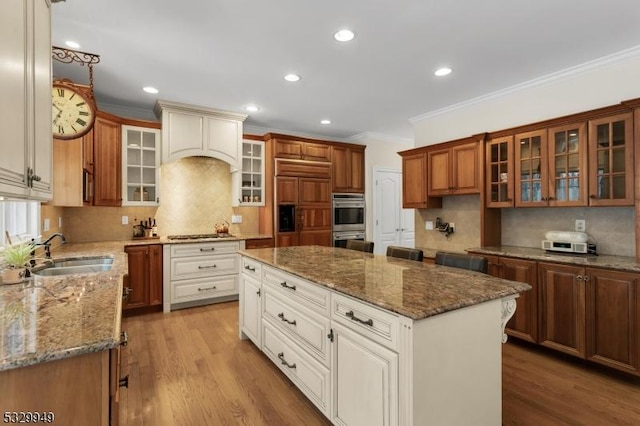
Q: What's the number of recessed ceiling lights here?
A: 7